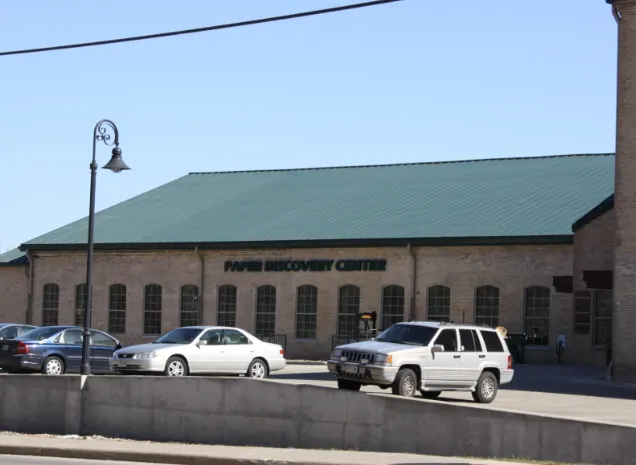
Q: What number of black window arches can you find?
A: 13